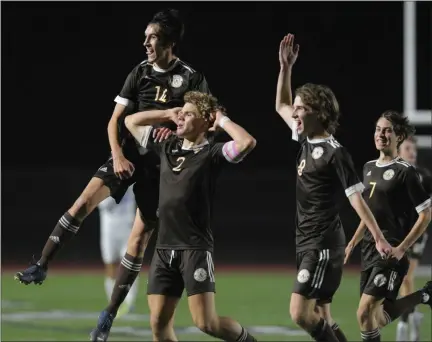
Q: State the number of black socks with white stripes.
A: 7